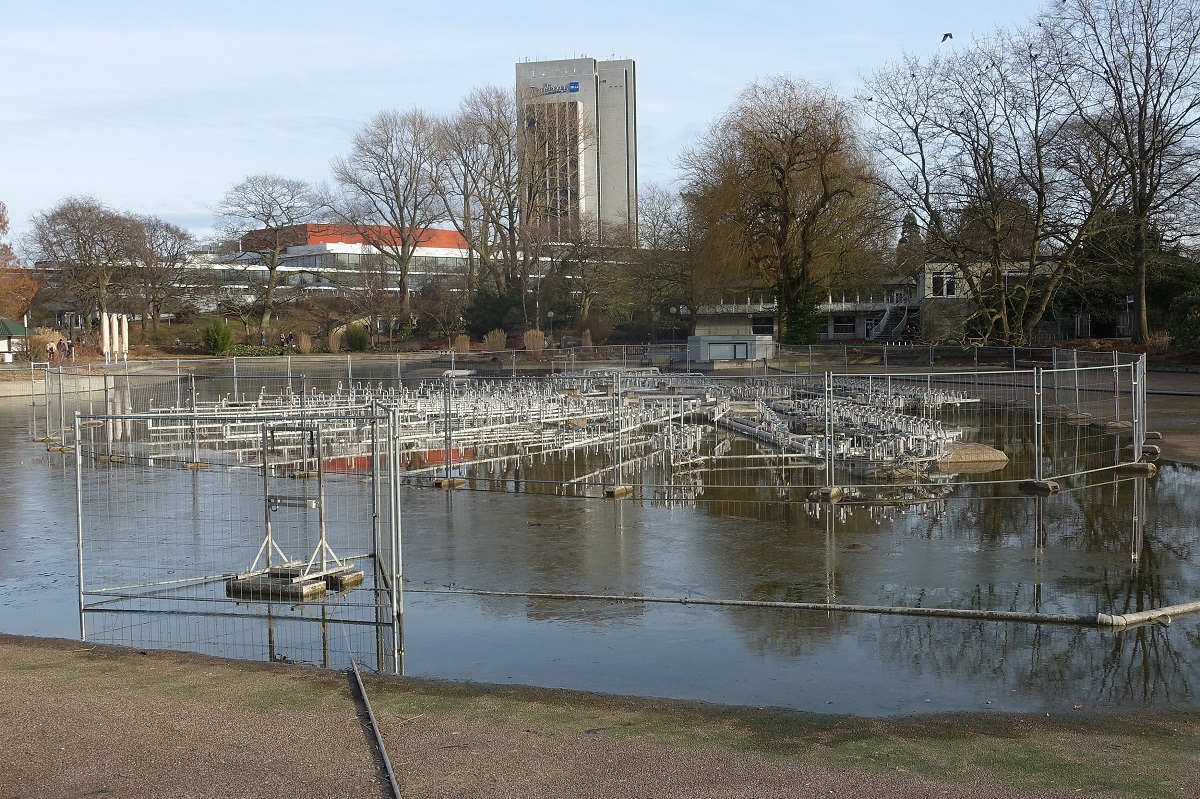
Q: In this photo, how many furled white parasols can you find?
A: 3